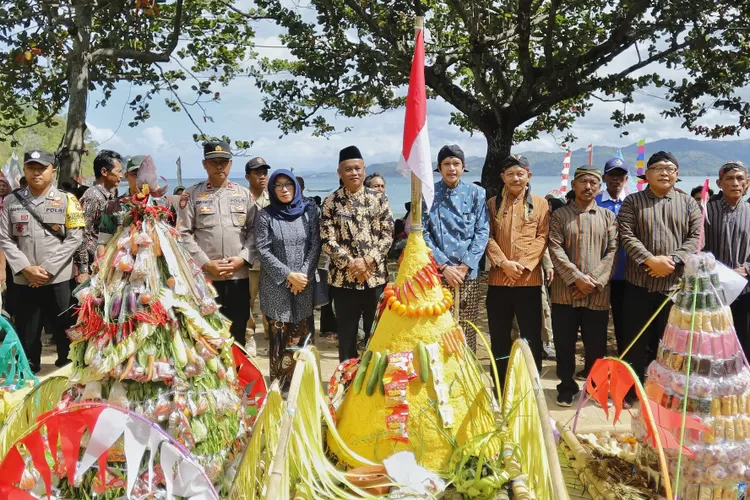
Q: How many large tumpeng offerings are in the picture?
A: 3